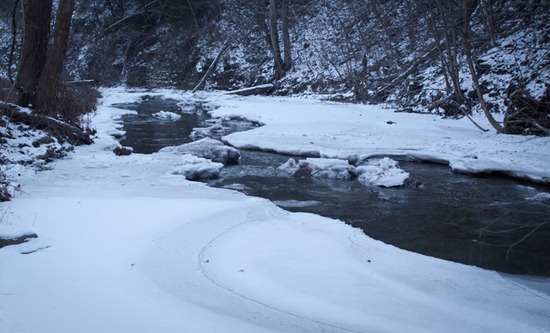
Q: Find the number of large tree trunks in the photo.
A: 2